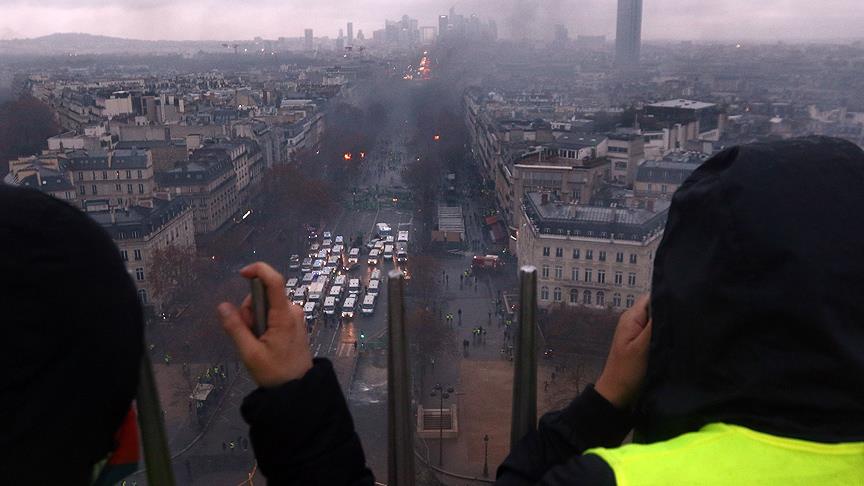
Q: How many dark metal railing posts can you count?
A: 4